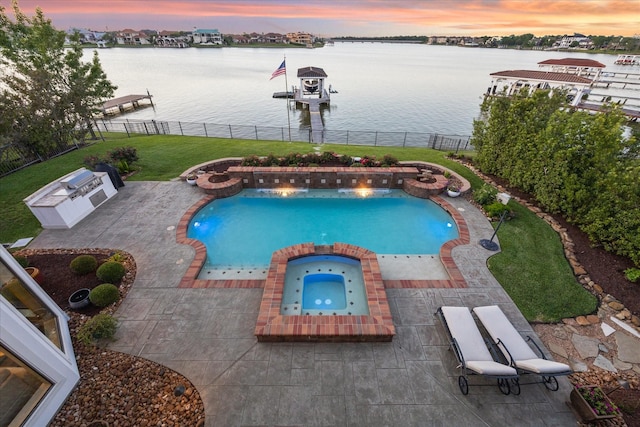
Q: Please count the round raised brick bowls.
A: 2